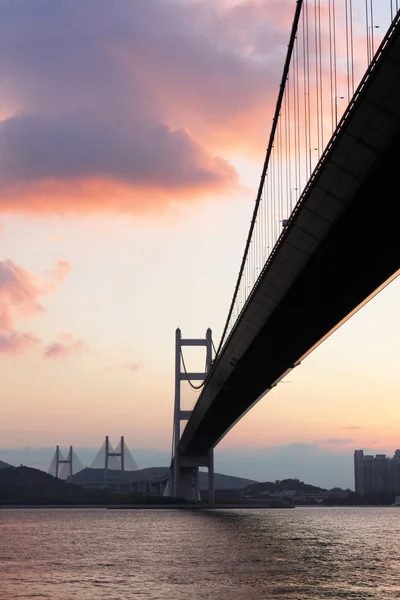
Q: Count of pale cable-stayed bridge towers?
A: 2